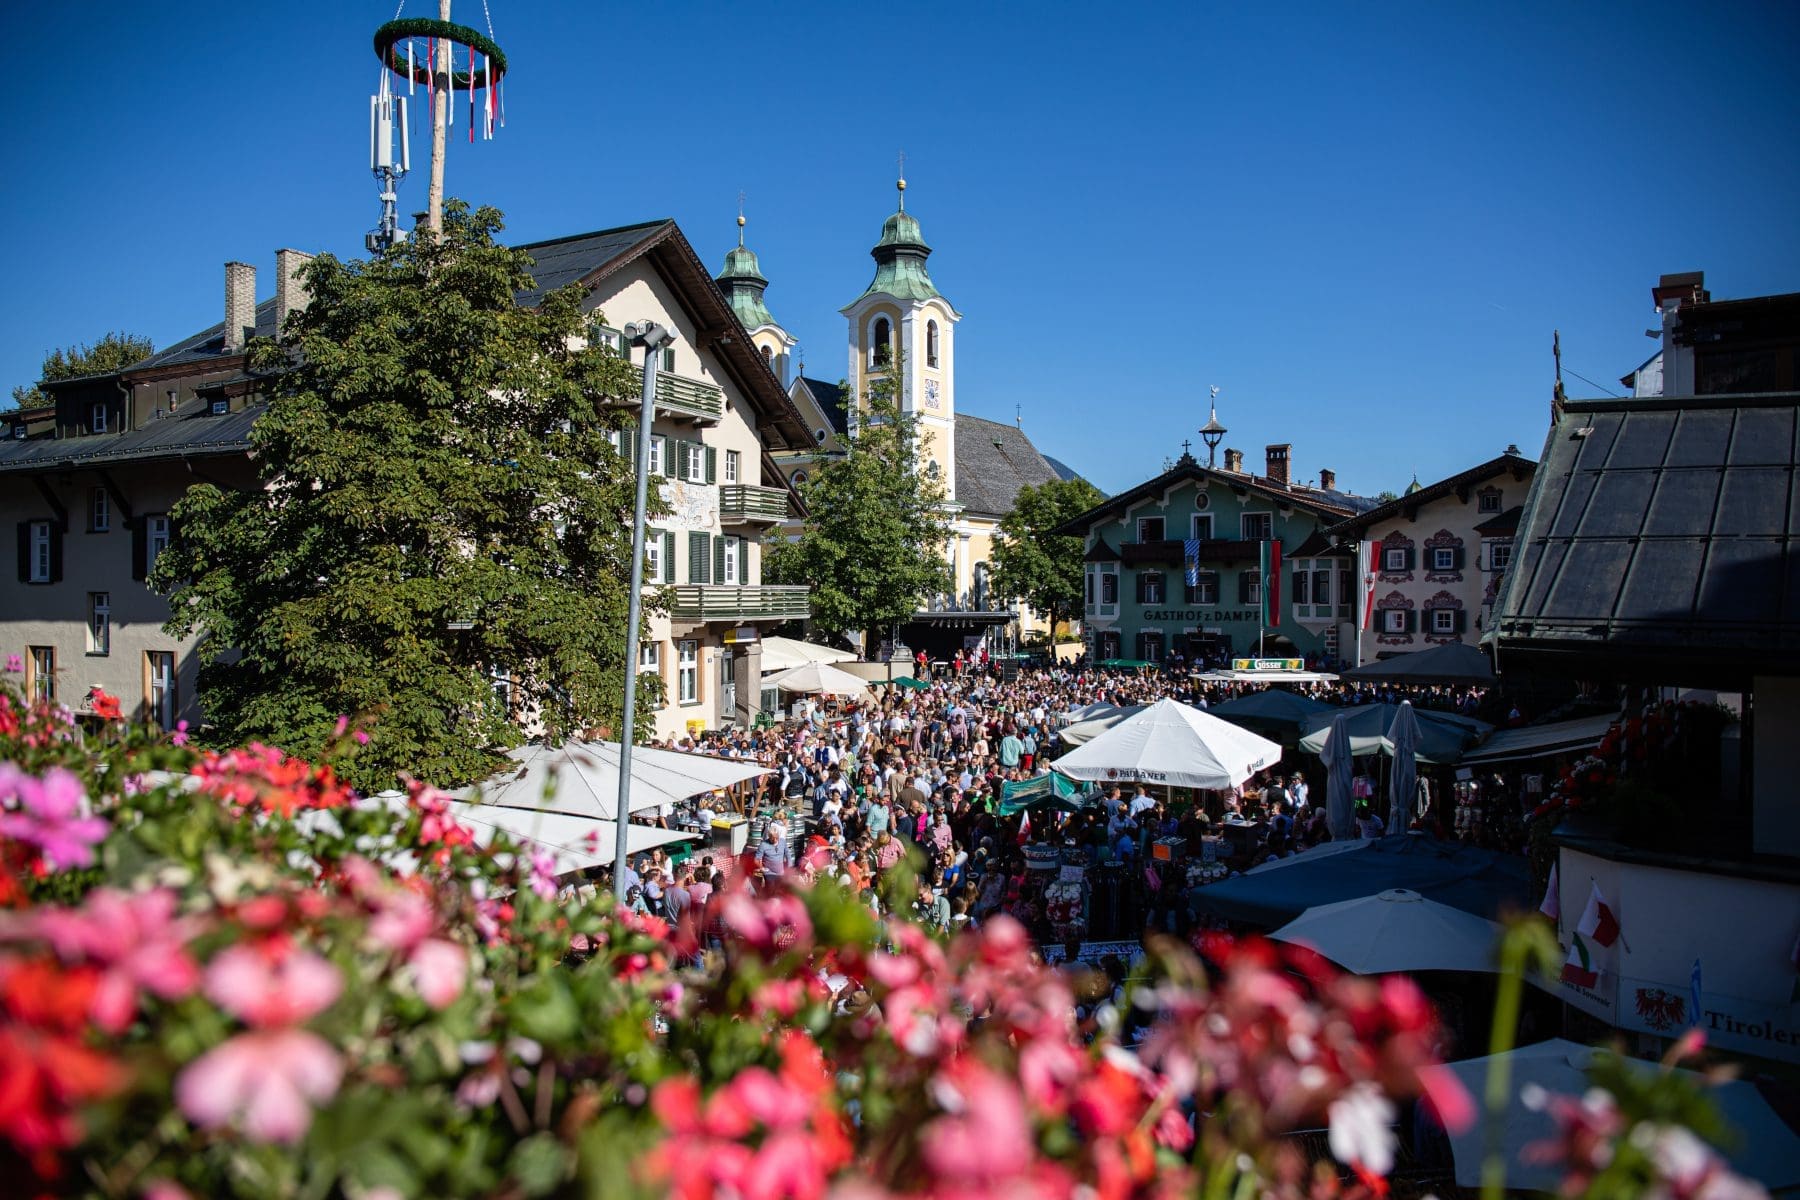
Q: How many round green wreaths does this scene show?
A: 1